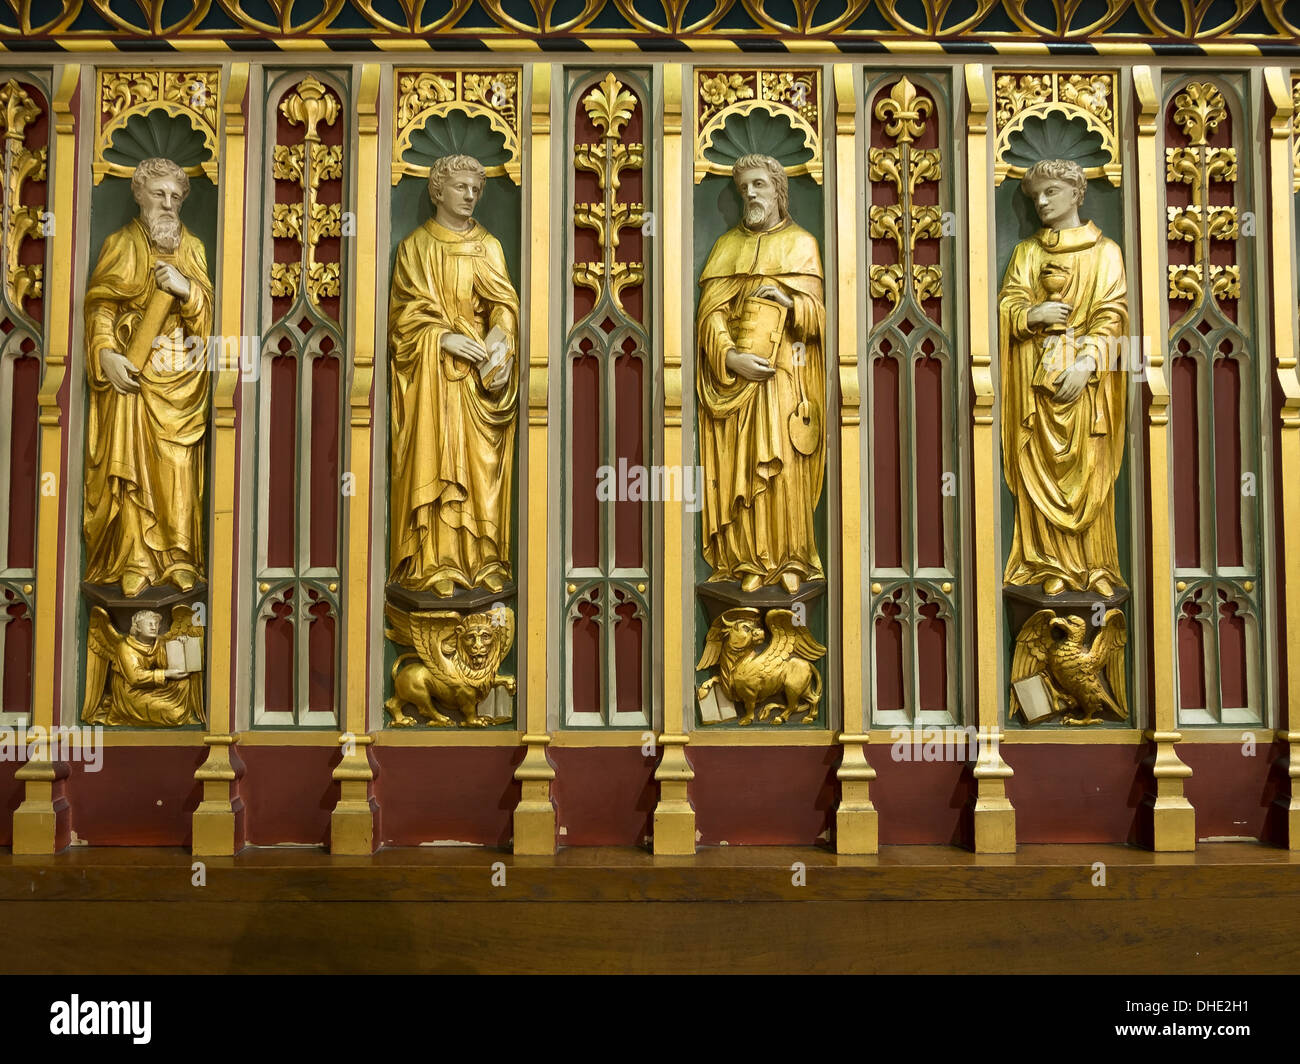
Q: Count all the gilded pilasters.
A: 9